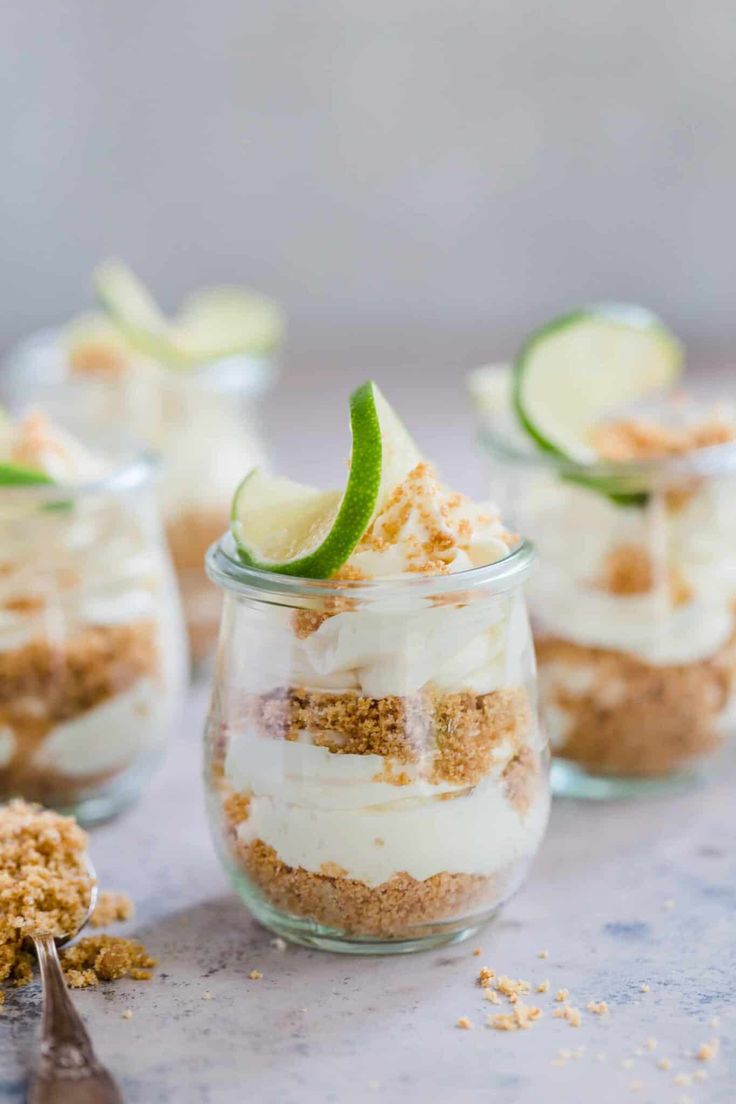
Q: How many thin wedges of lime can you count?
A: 4